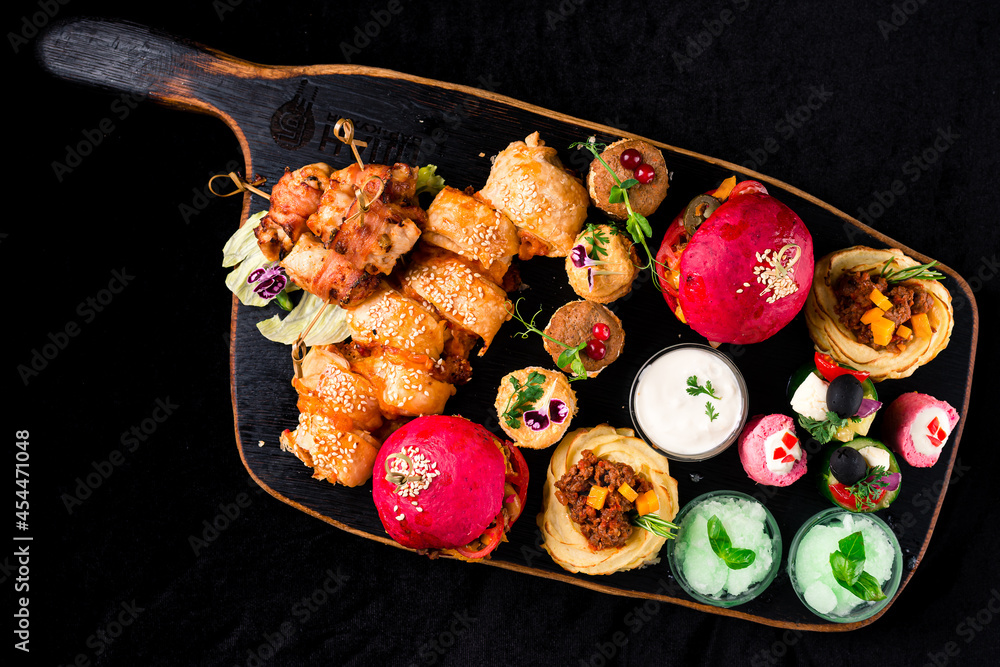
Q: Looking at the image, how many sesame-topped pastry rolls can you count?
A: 7